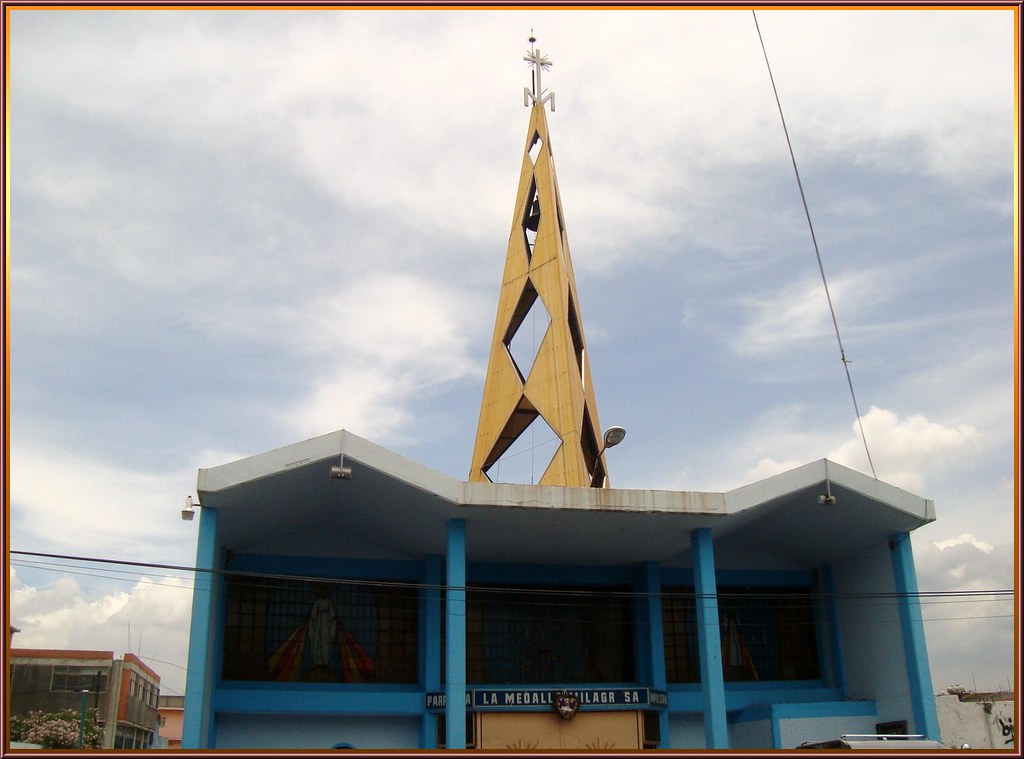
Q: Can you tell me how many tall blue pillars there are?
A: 4